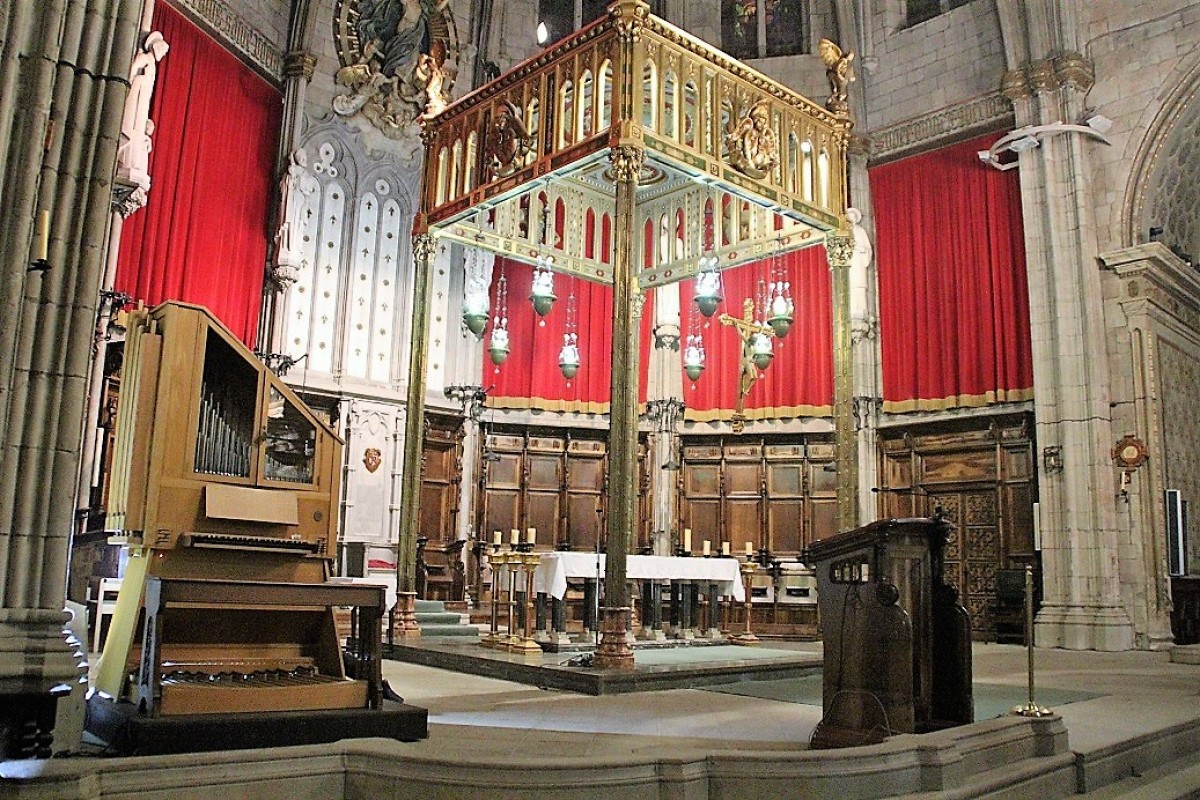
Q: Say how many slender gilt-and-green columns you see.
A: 4